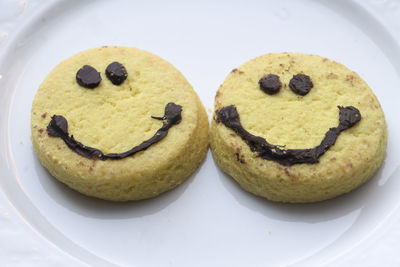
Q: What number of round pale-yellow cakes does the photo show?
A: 2